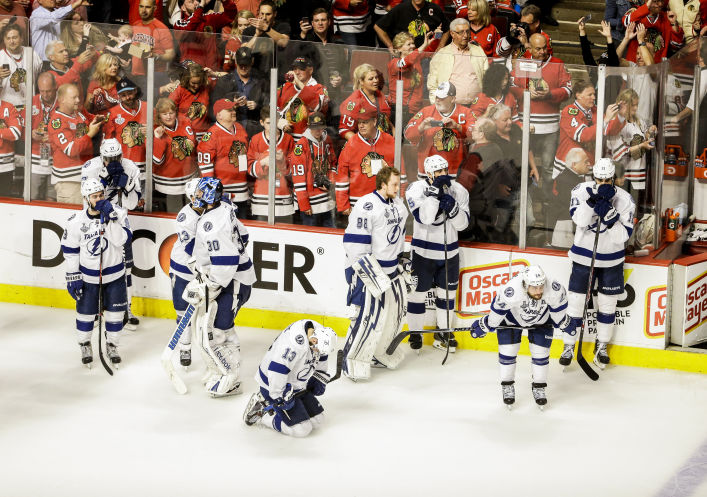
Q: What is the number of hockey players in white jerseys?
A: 9